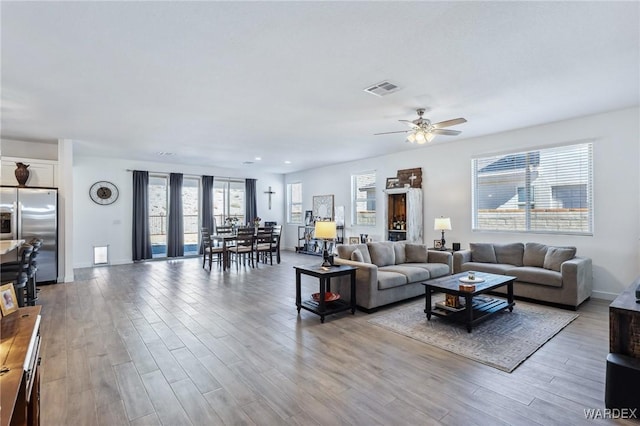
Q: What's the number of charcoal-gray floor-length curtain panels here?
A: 4